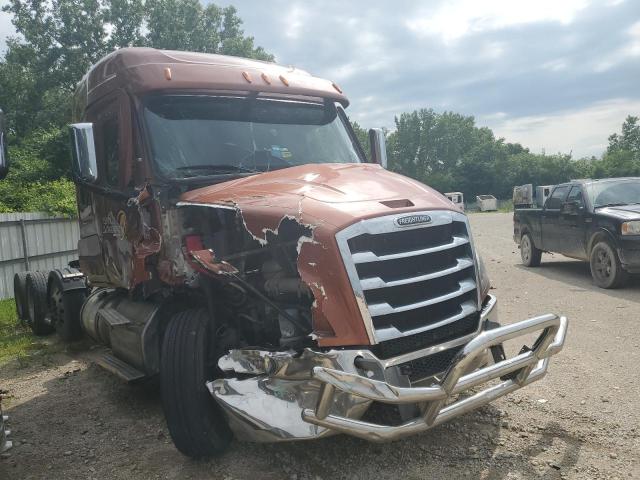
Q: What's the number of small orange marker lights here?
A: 5